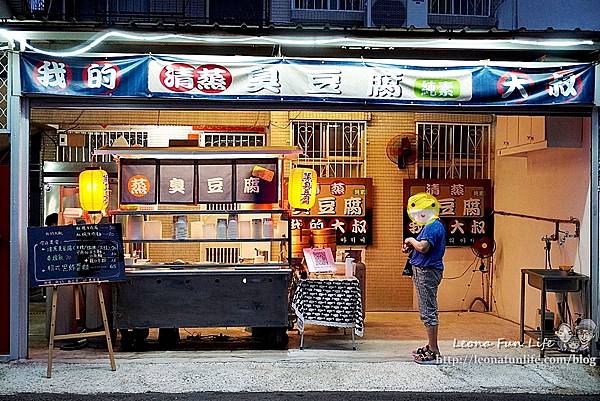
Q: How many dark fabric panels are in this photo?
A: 4